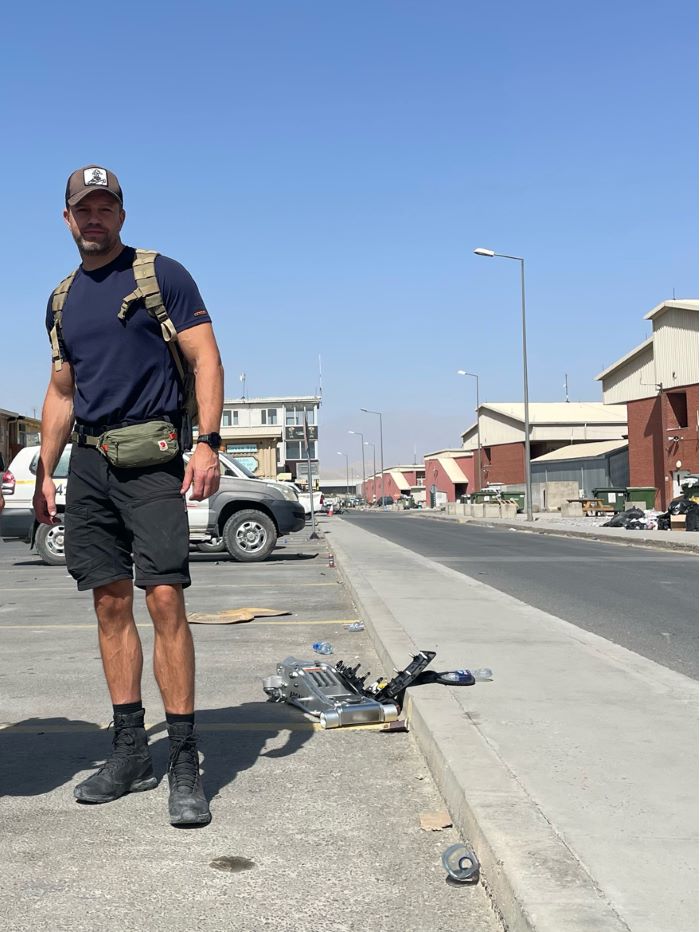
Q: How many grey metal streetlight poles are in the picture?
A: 6